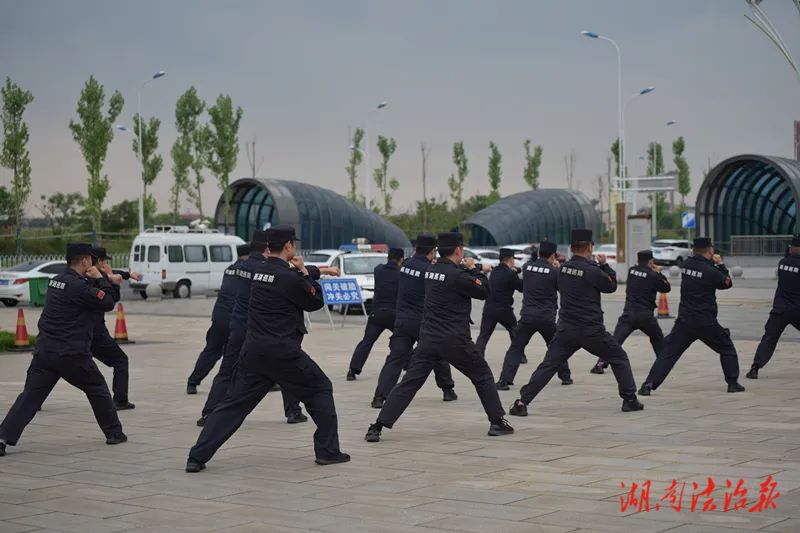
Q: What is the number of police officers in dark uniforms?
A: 14